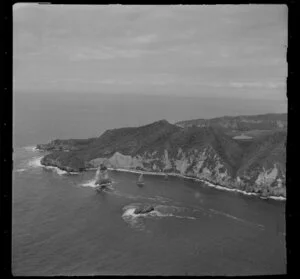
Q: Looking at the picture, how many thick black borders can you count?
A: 2